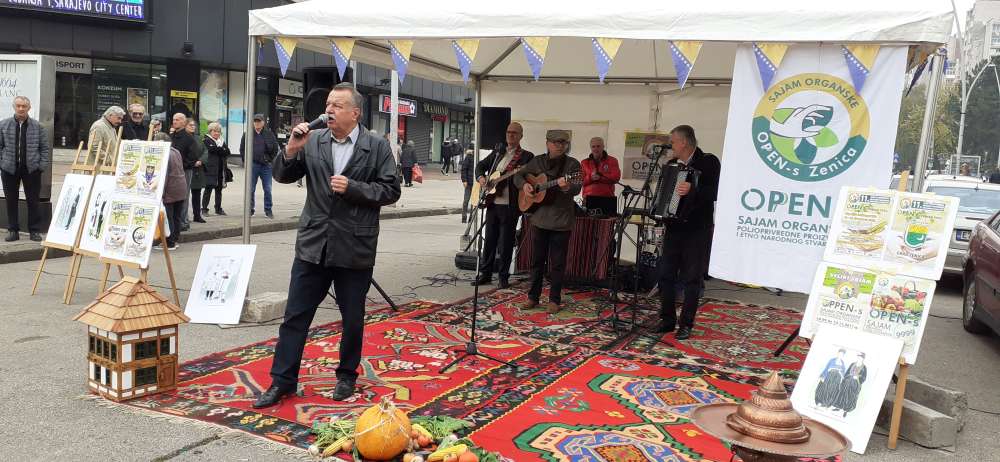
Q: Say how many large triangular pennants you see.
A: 9